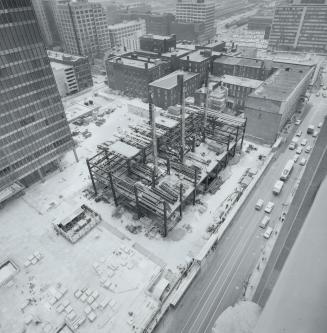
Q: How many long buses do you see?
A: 1